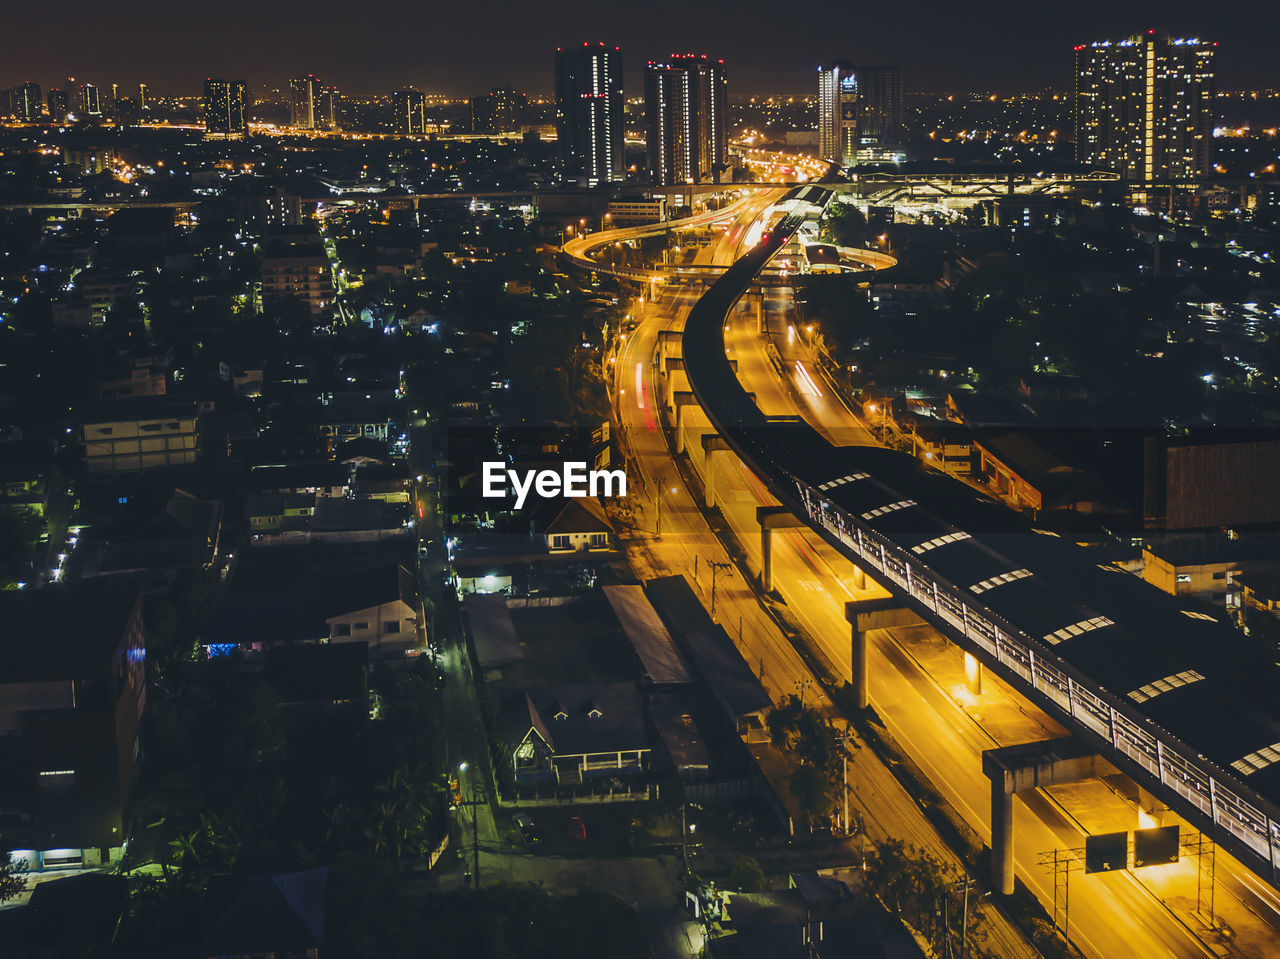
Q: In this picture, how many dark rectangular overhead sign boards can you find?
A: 2